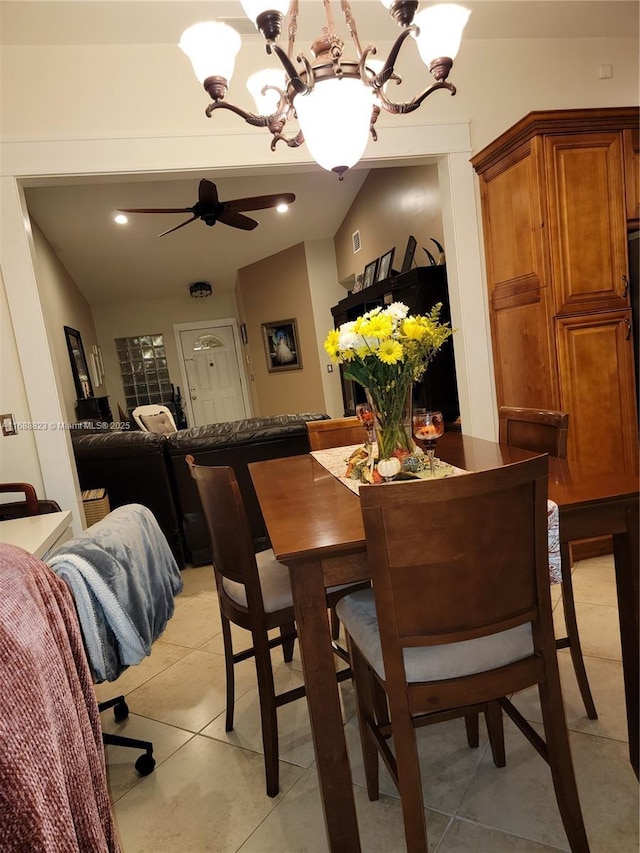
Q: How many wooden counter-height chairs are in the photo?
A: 4